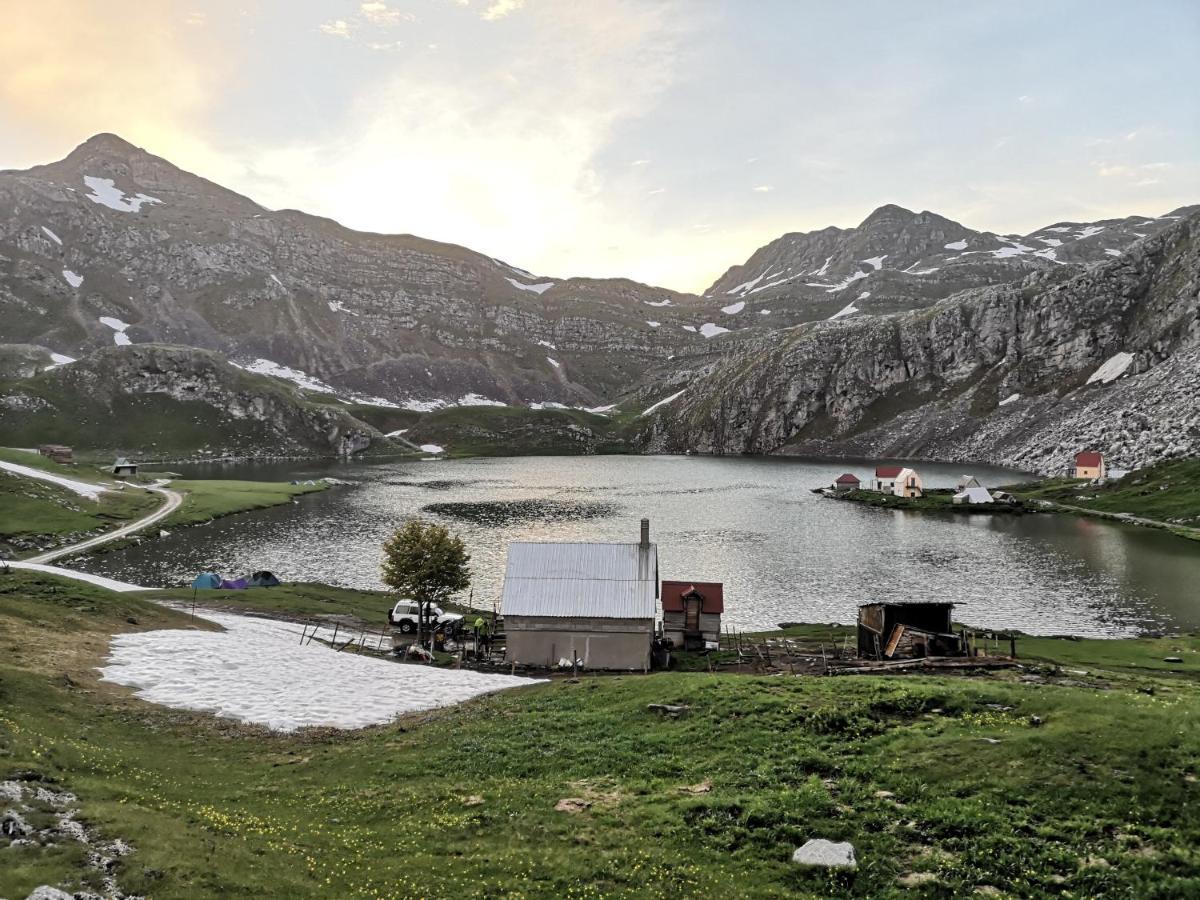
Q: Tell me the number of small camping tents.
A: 3